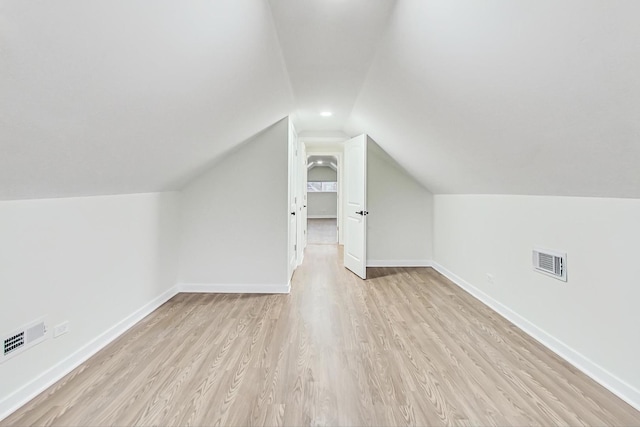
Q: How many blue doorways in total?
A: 0